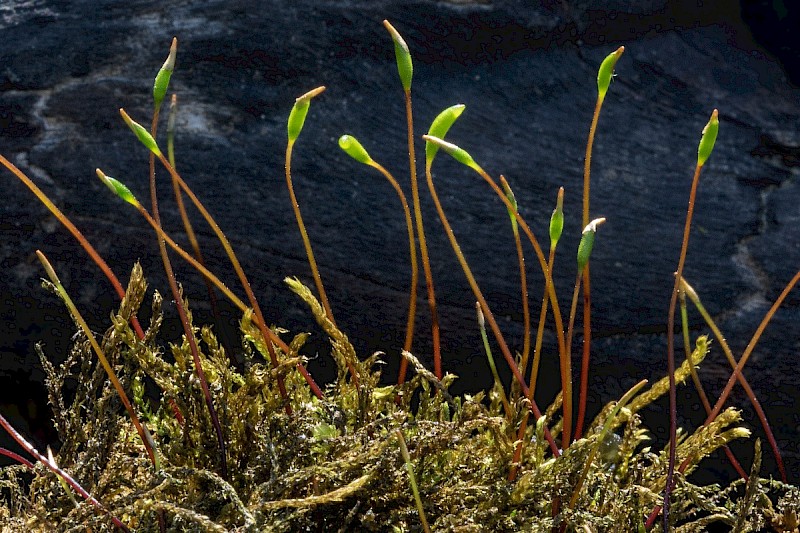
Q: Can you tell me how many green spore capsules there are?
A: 13